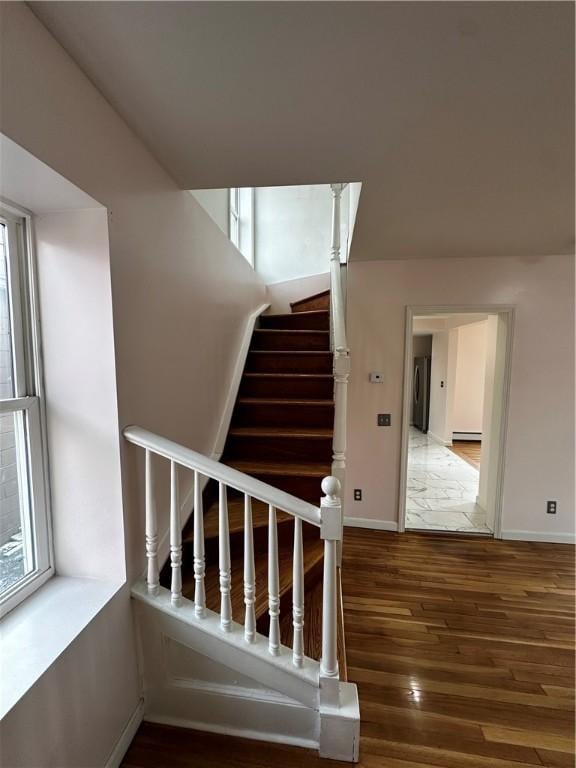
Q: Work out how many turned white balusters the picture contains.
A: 7